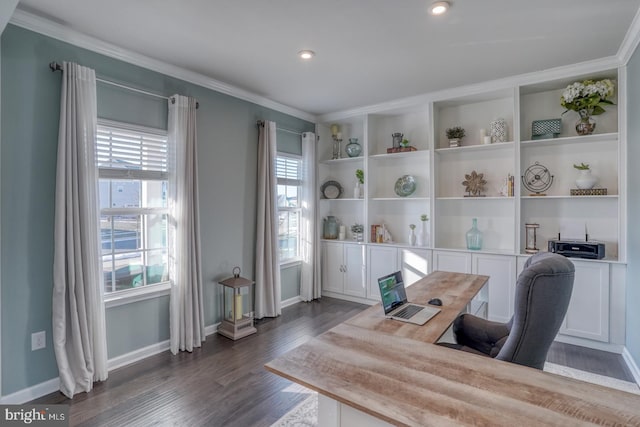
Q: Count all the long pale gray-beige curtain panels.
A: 4